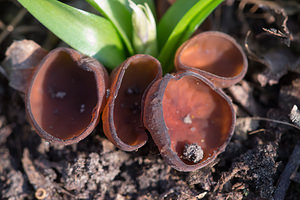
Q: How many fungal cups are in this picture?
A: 4